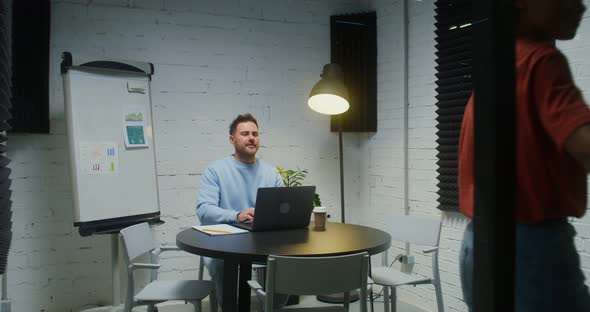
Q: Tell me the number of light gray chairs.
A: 3